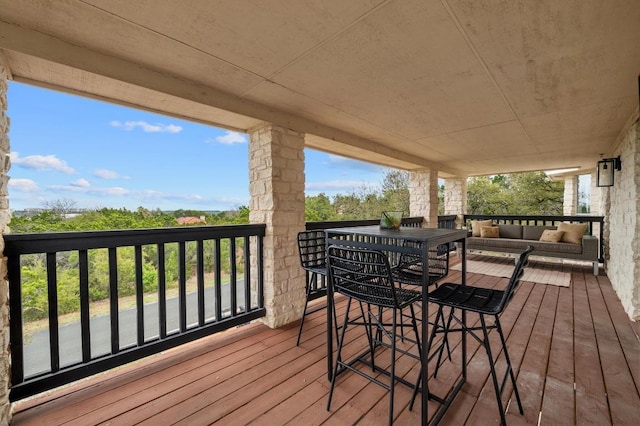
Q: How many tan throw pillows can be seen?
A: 4